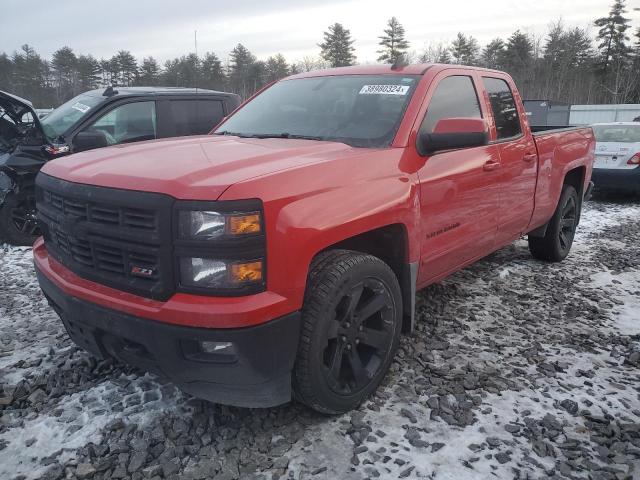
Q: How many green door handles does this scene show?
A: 0